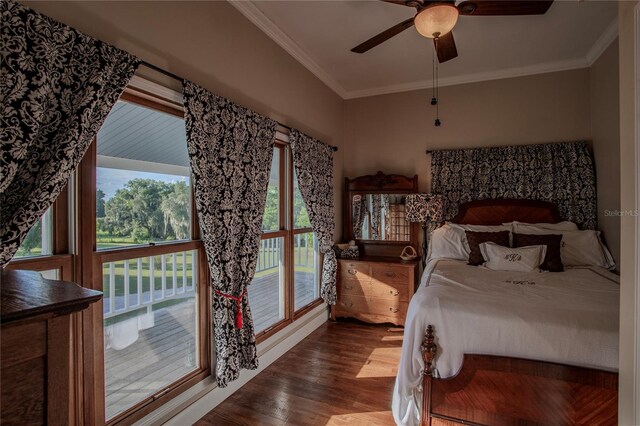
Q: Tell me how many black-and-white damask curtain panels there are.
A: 4